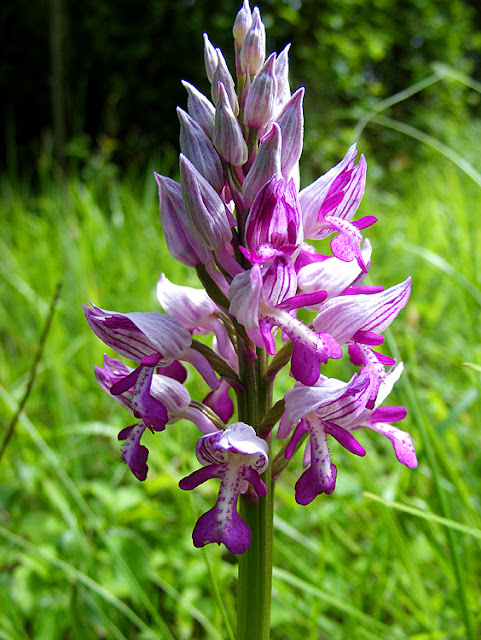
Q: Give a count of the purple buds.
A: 13